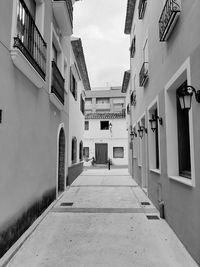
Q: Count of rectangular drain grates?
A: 3